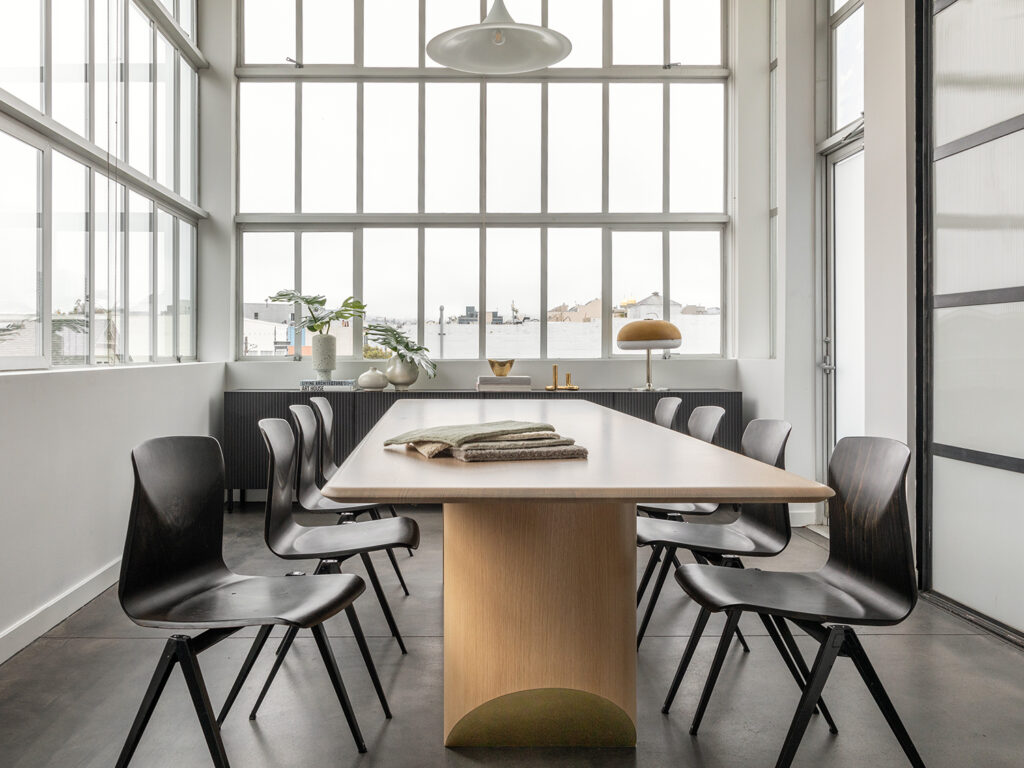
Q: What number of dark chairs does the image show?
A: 8